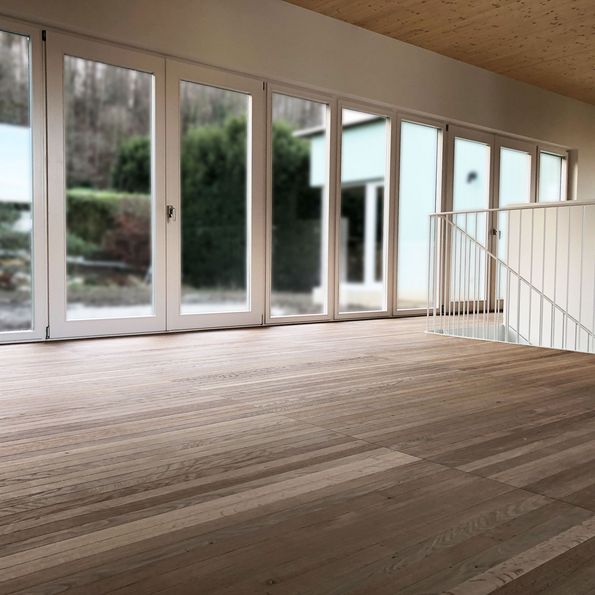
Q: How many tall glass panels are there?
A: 9